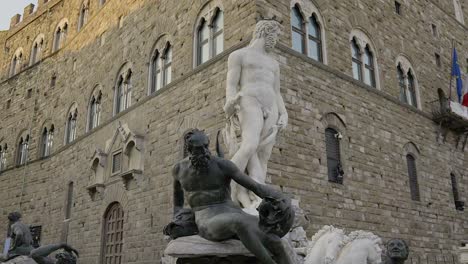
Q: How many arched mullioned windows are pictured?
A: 15